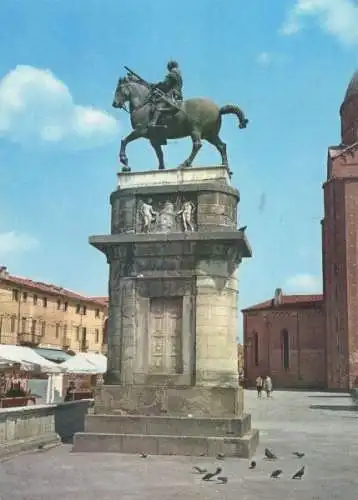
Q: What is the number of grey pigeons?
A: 11